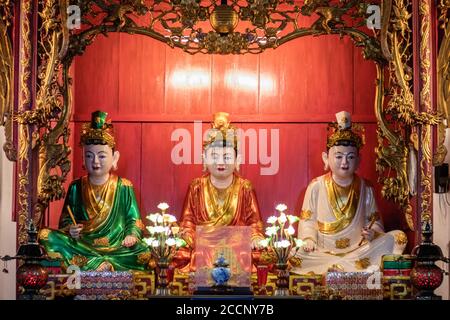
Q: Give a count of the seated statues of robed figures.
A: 3